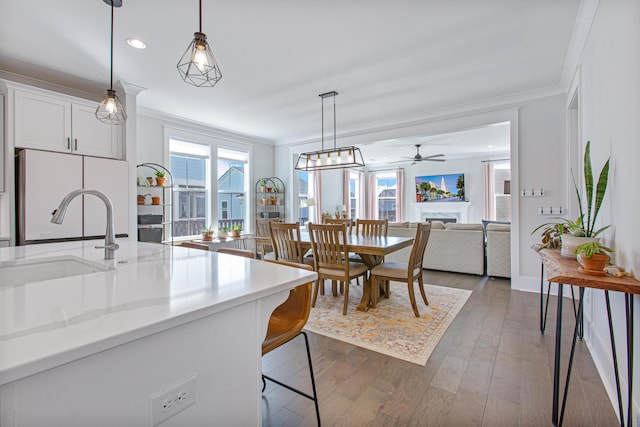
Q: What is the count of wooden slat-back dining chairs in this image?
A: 6